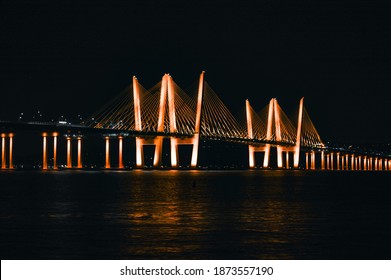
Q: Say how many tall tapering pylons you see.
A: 8